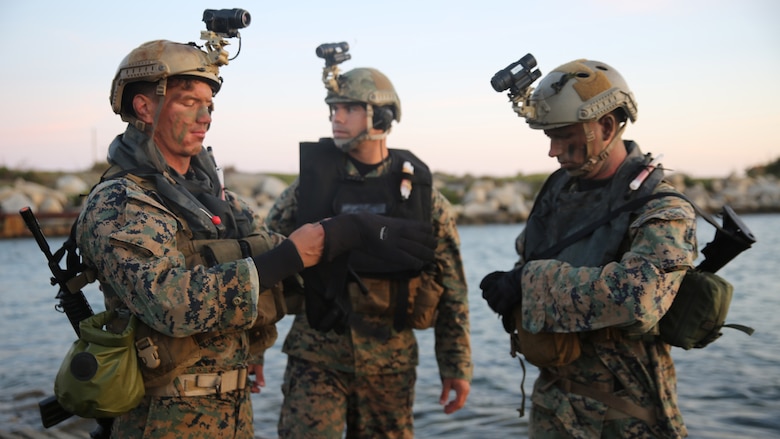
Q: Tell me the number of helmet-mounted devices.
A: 3